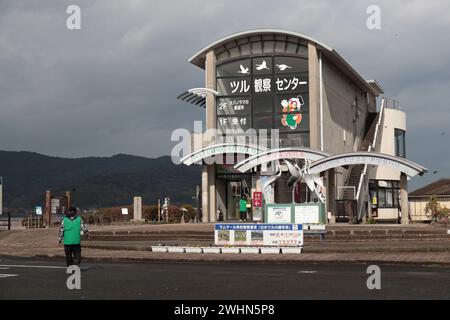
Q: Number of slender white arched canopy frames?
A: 3